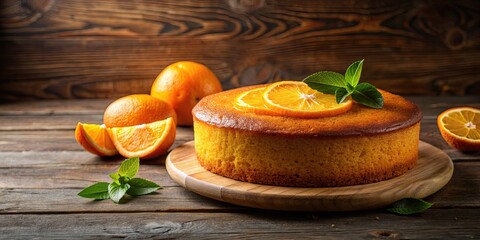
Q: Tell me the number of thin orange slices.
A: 2